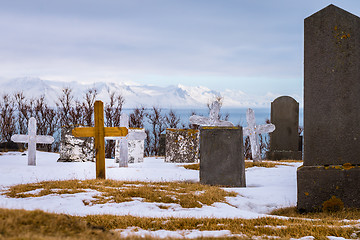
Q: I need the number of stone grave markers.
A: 6